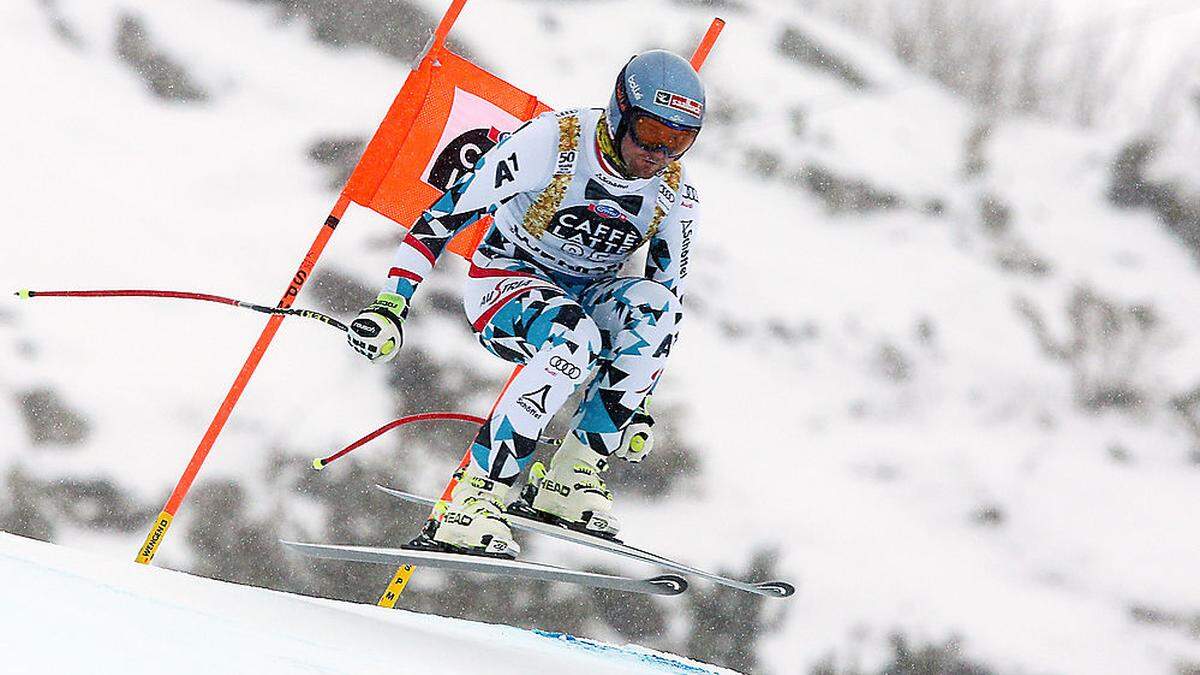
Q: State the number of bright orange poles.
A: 2